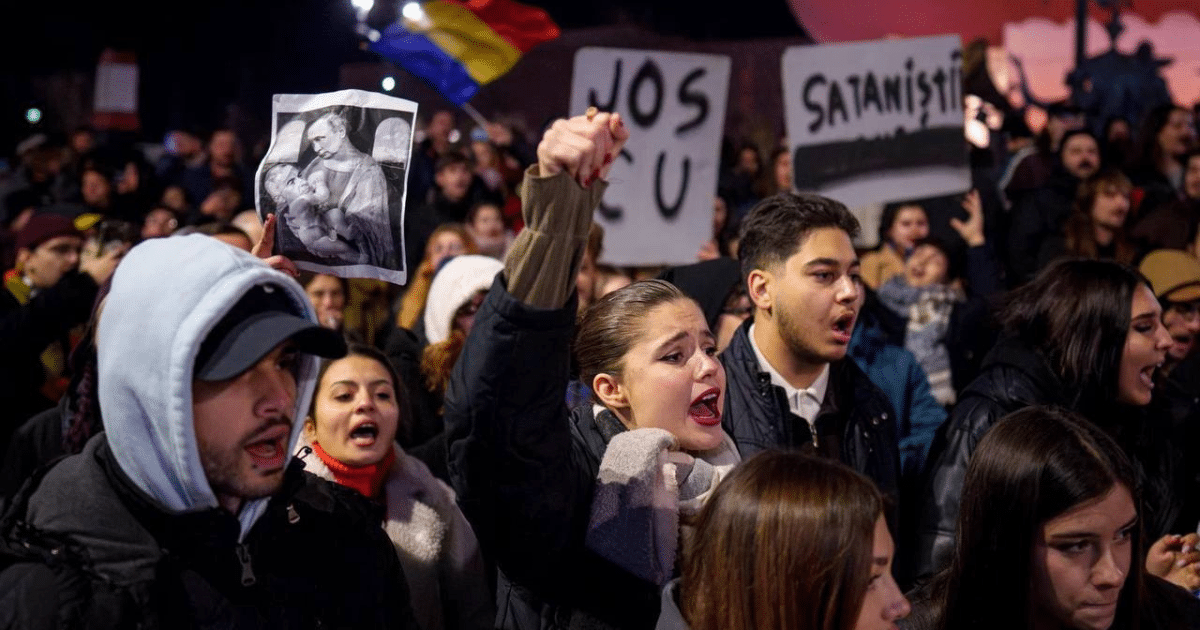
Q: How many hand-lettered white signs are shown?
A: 2